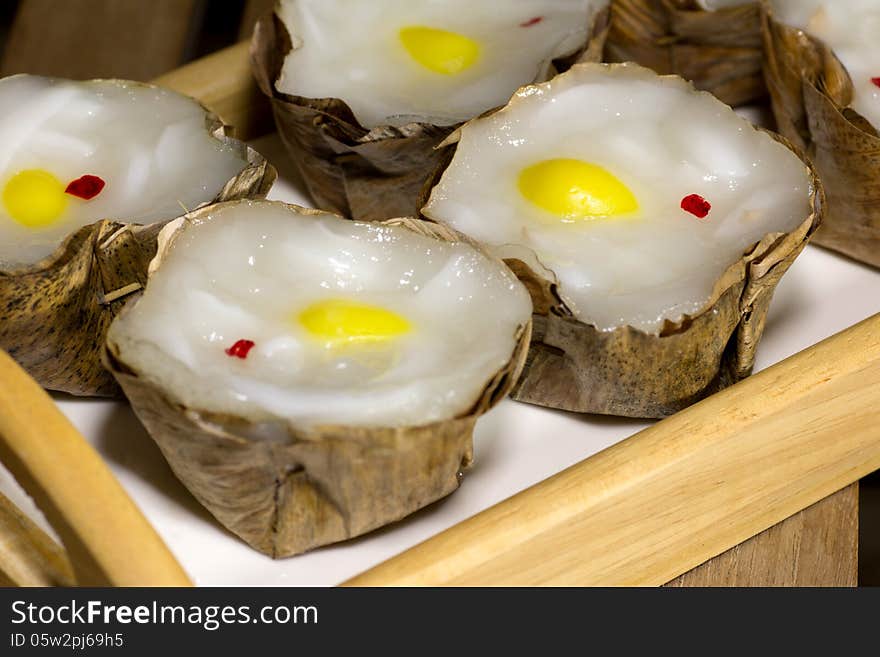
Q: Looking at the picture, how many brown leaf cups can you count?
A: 6